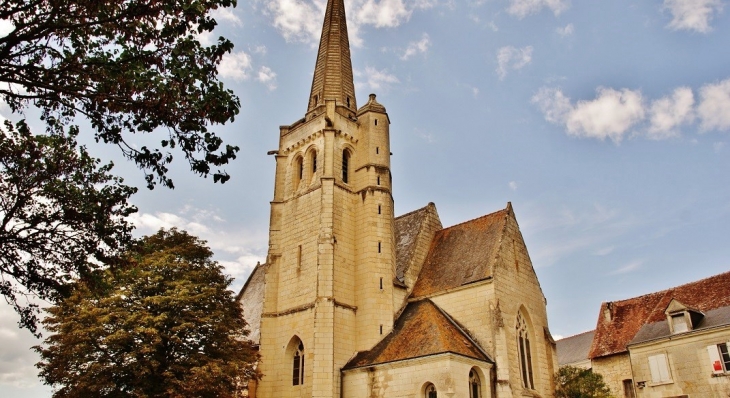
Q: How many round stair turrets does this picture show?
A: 1